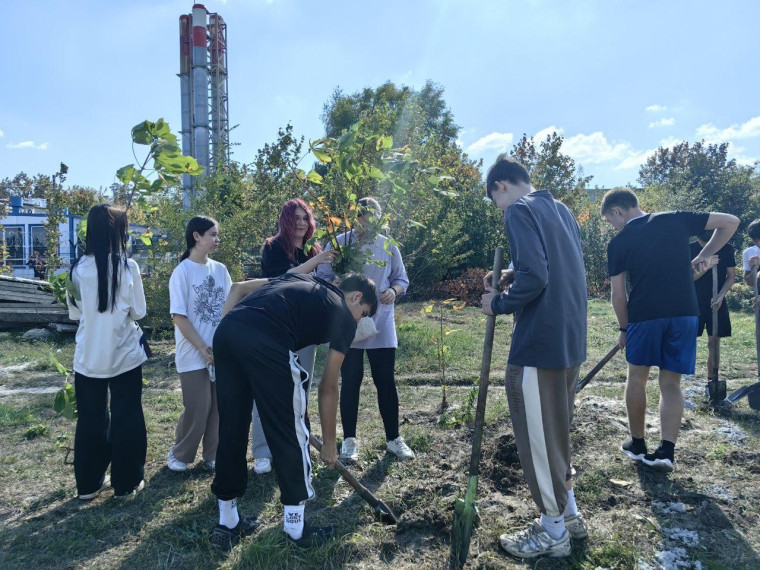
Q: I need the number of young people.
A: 9